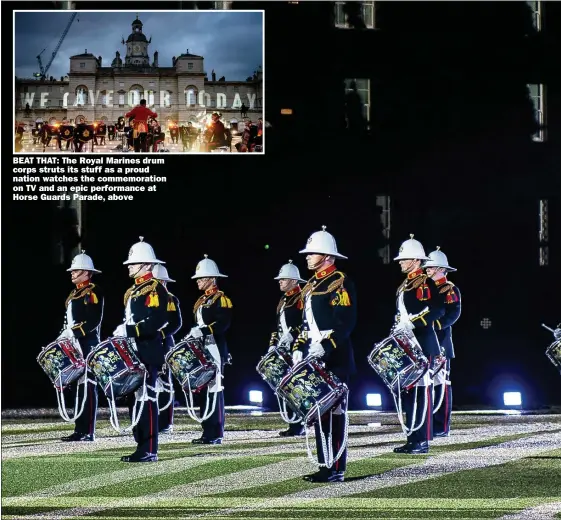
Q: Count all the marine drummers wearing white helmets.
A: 8